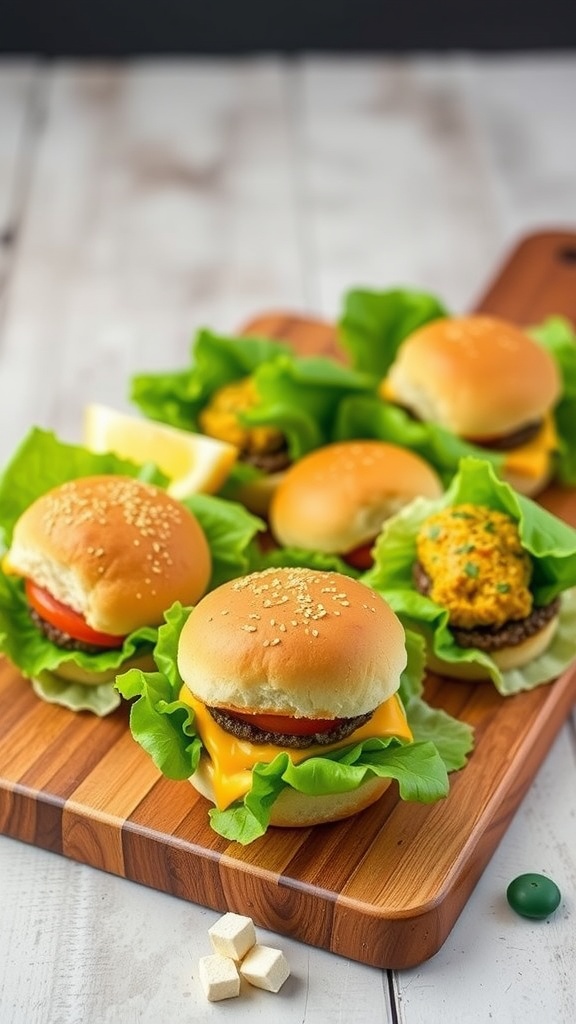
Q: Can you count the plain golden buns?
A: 2